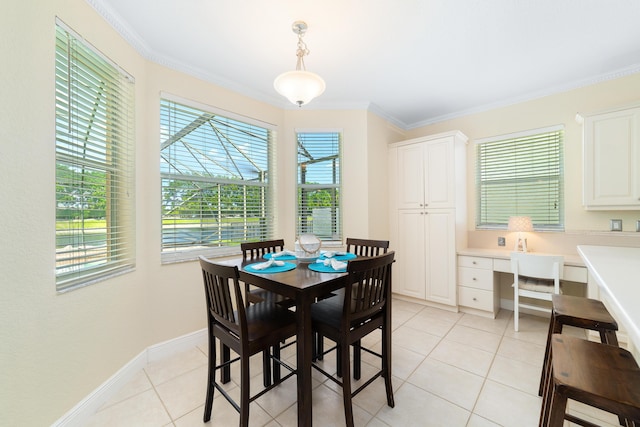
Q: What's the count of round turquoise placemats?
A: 4